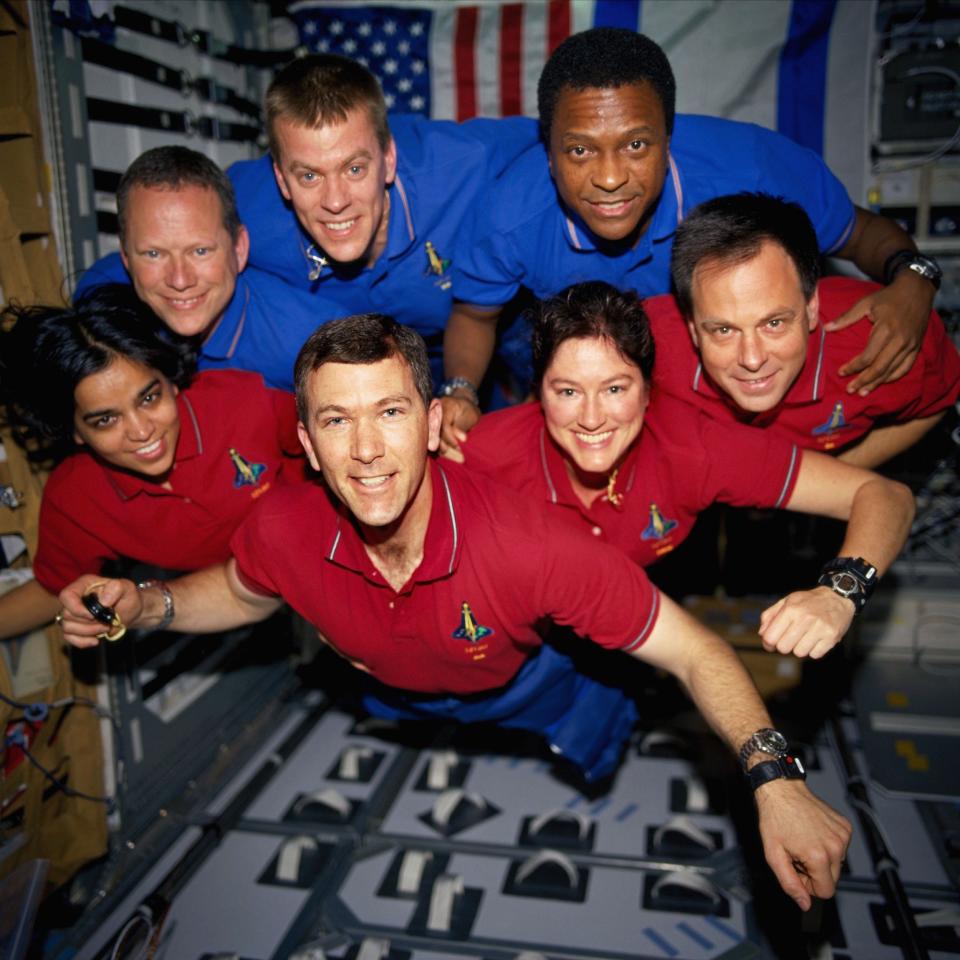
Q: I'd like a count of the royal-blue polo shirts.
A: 3